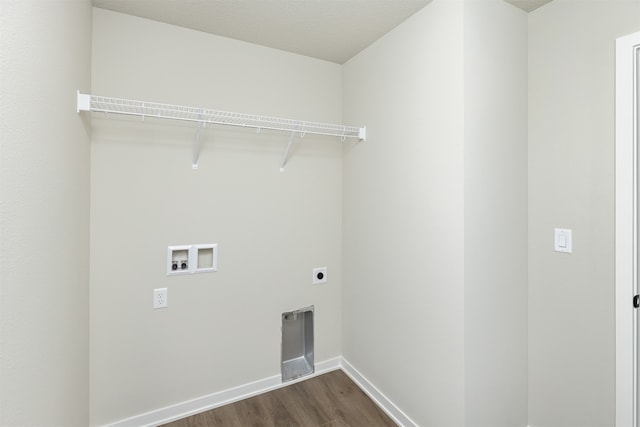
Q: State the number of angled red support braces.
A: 0